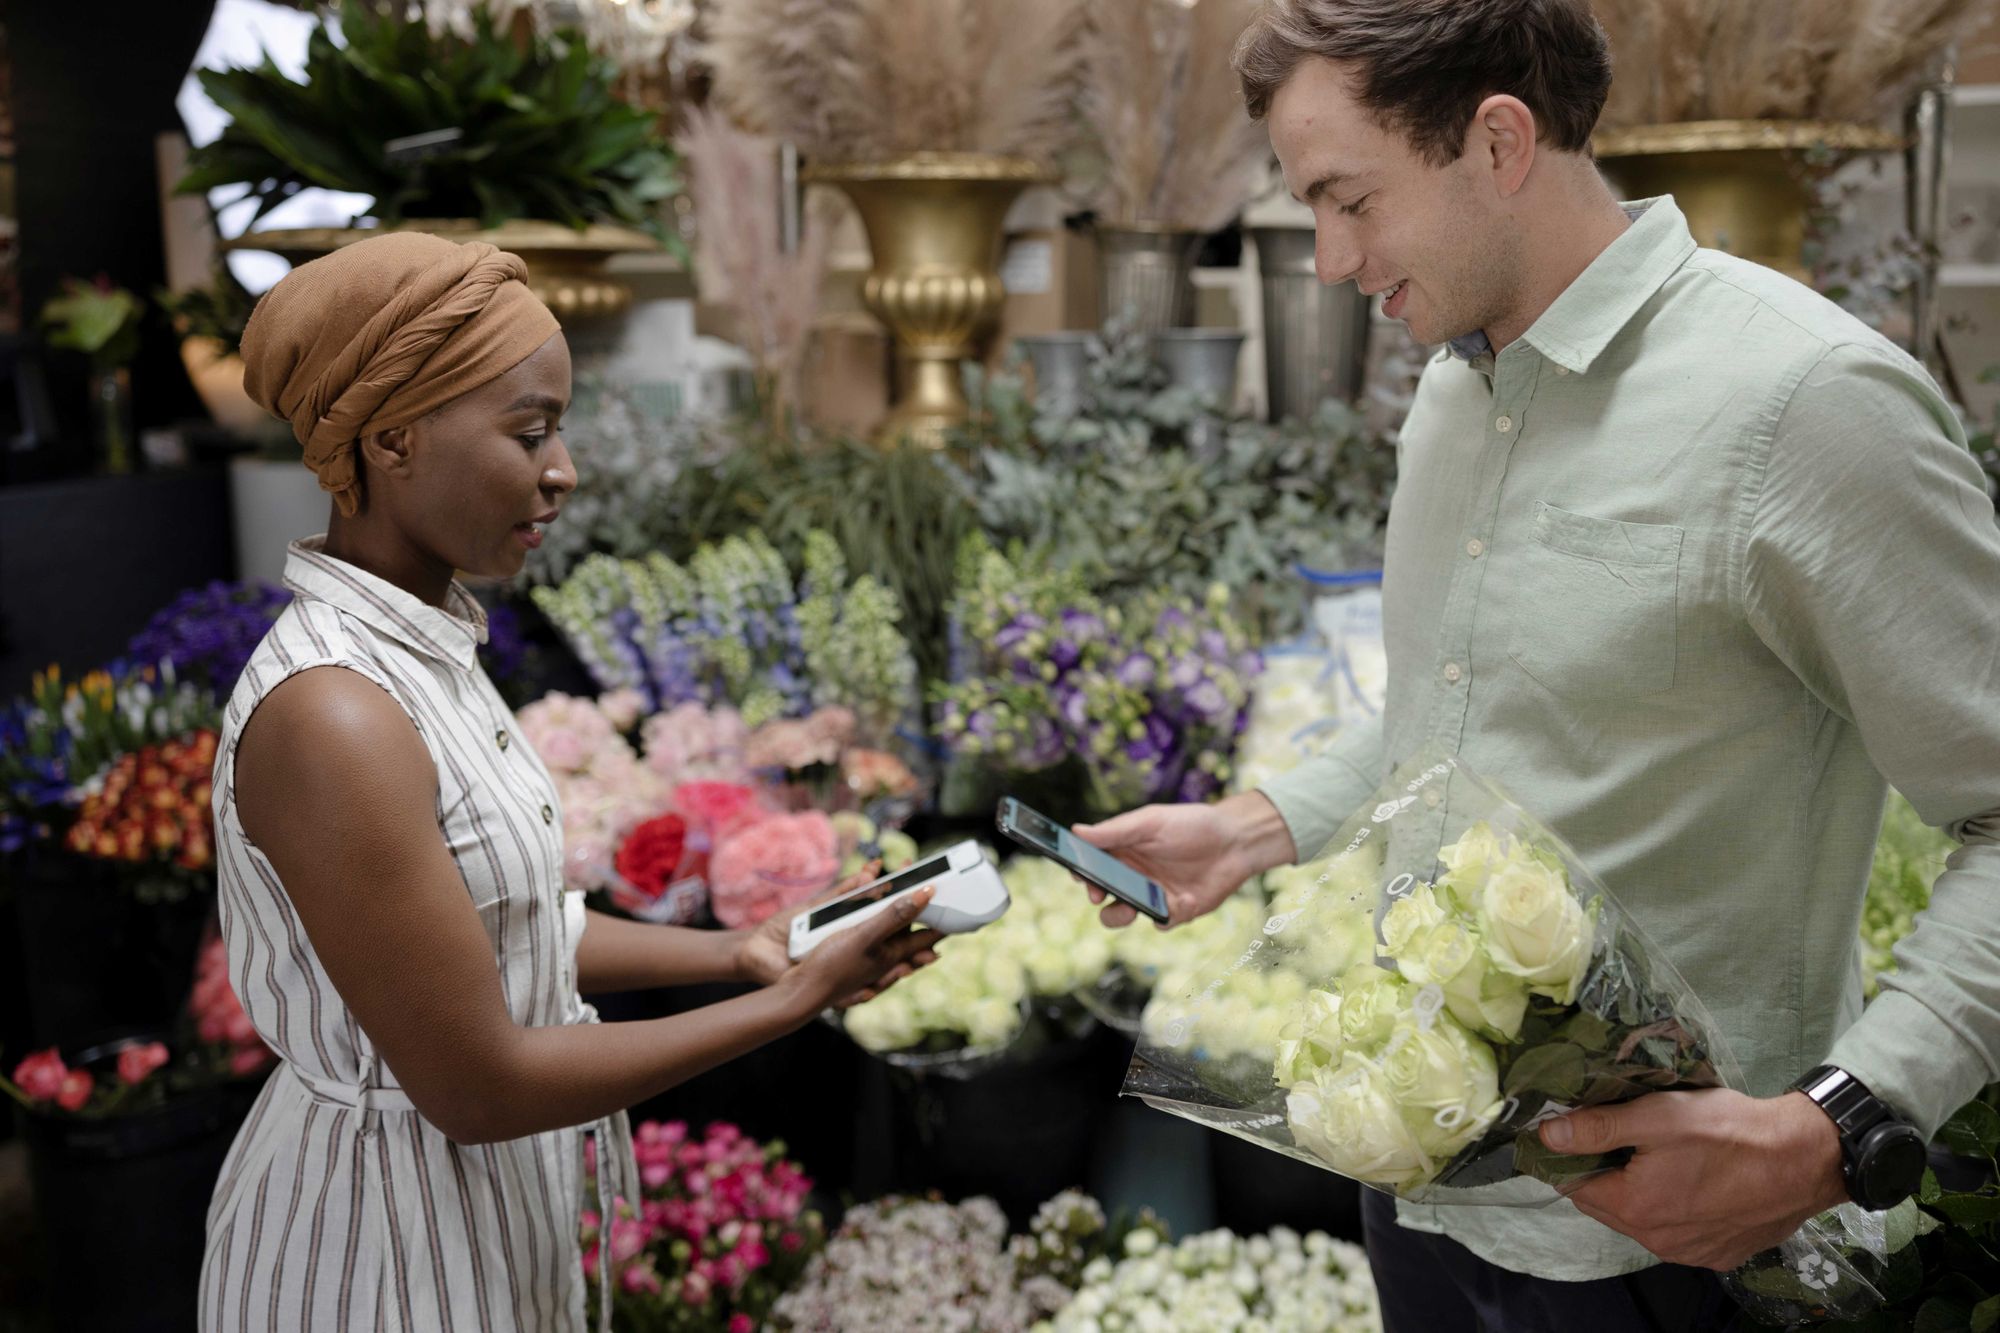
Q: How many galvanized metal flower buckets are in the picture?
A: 4